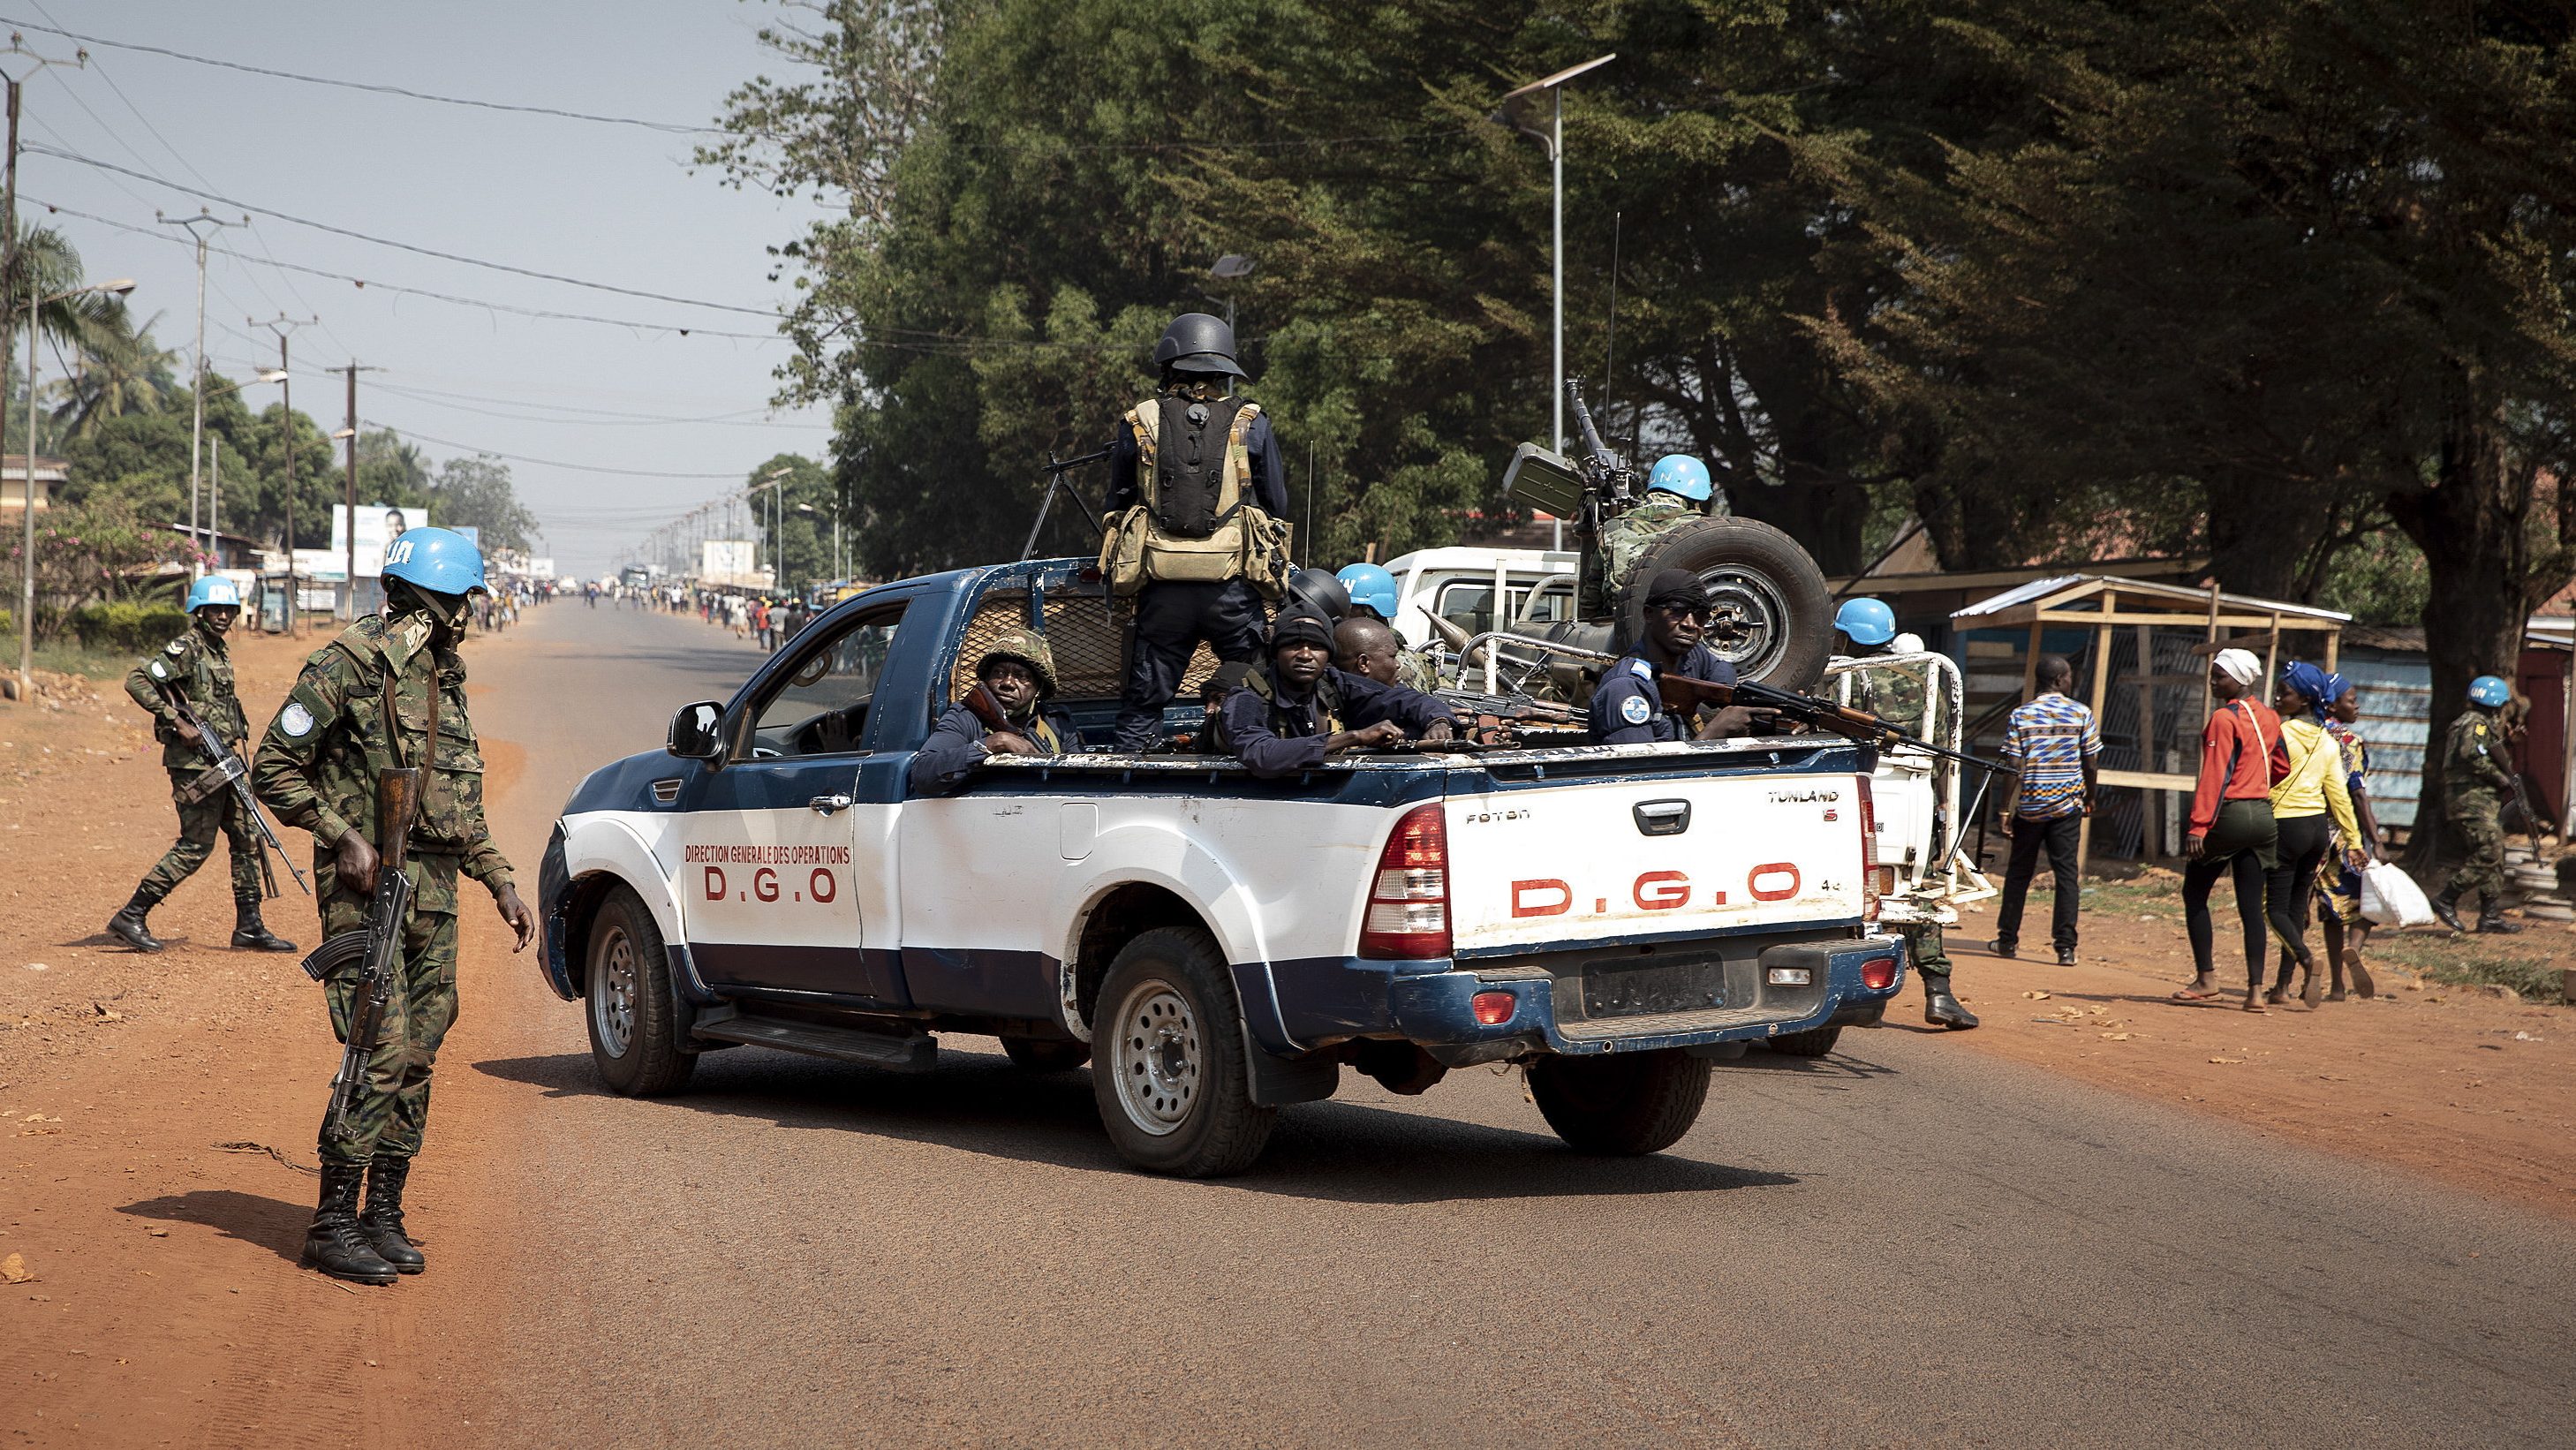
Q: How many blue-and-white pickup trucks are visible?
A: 1